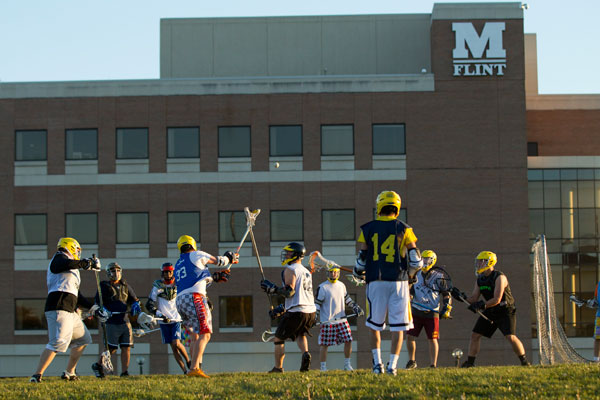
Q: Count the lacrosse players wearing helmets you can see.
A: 9